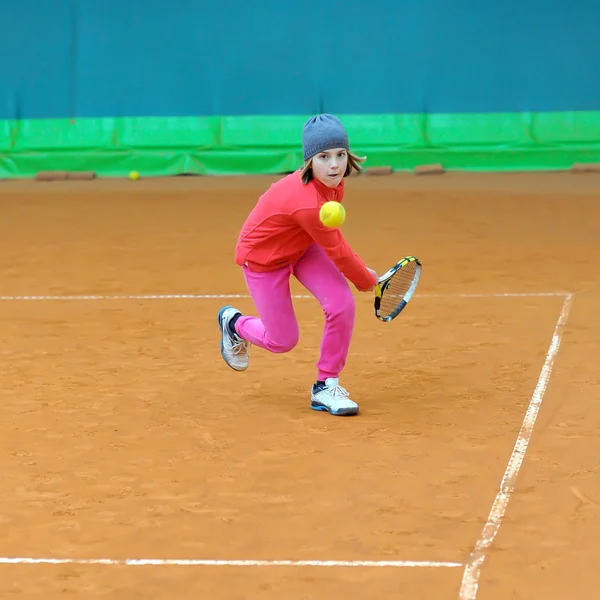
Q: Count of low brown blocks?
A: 5